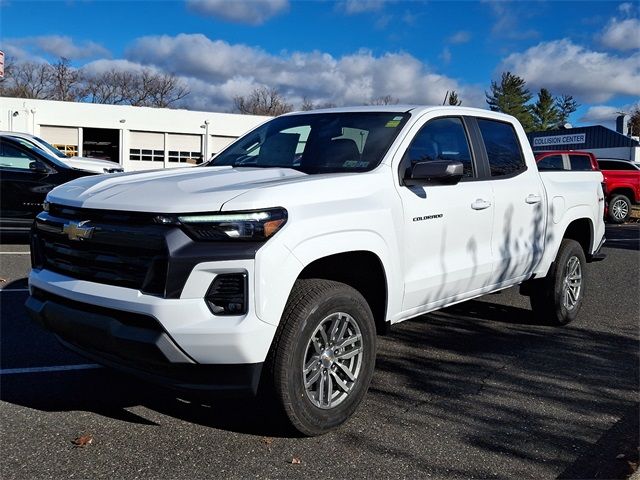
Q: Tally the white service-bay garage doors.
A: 4